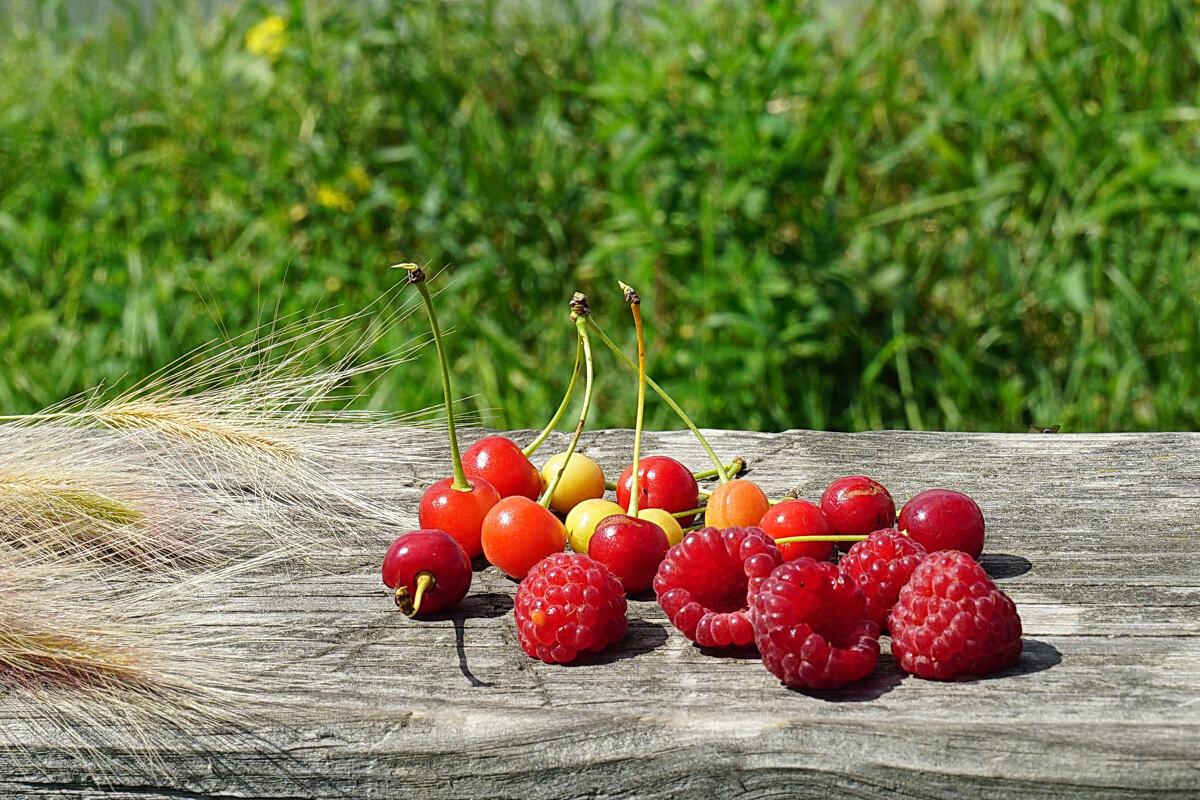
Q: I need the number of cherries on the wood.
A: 13